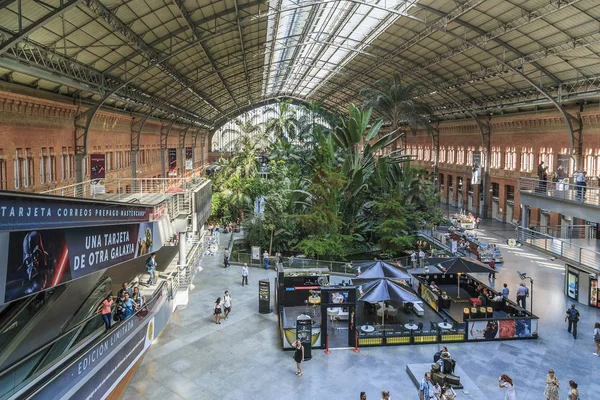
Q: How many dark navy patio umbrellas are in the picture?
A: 3